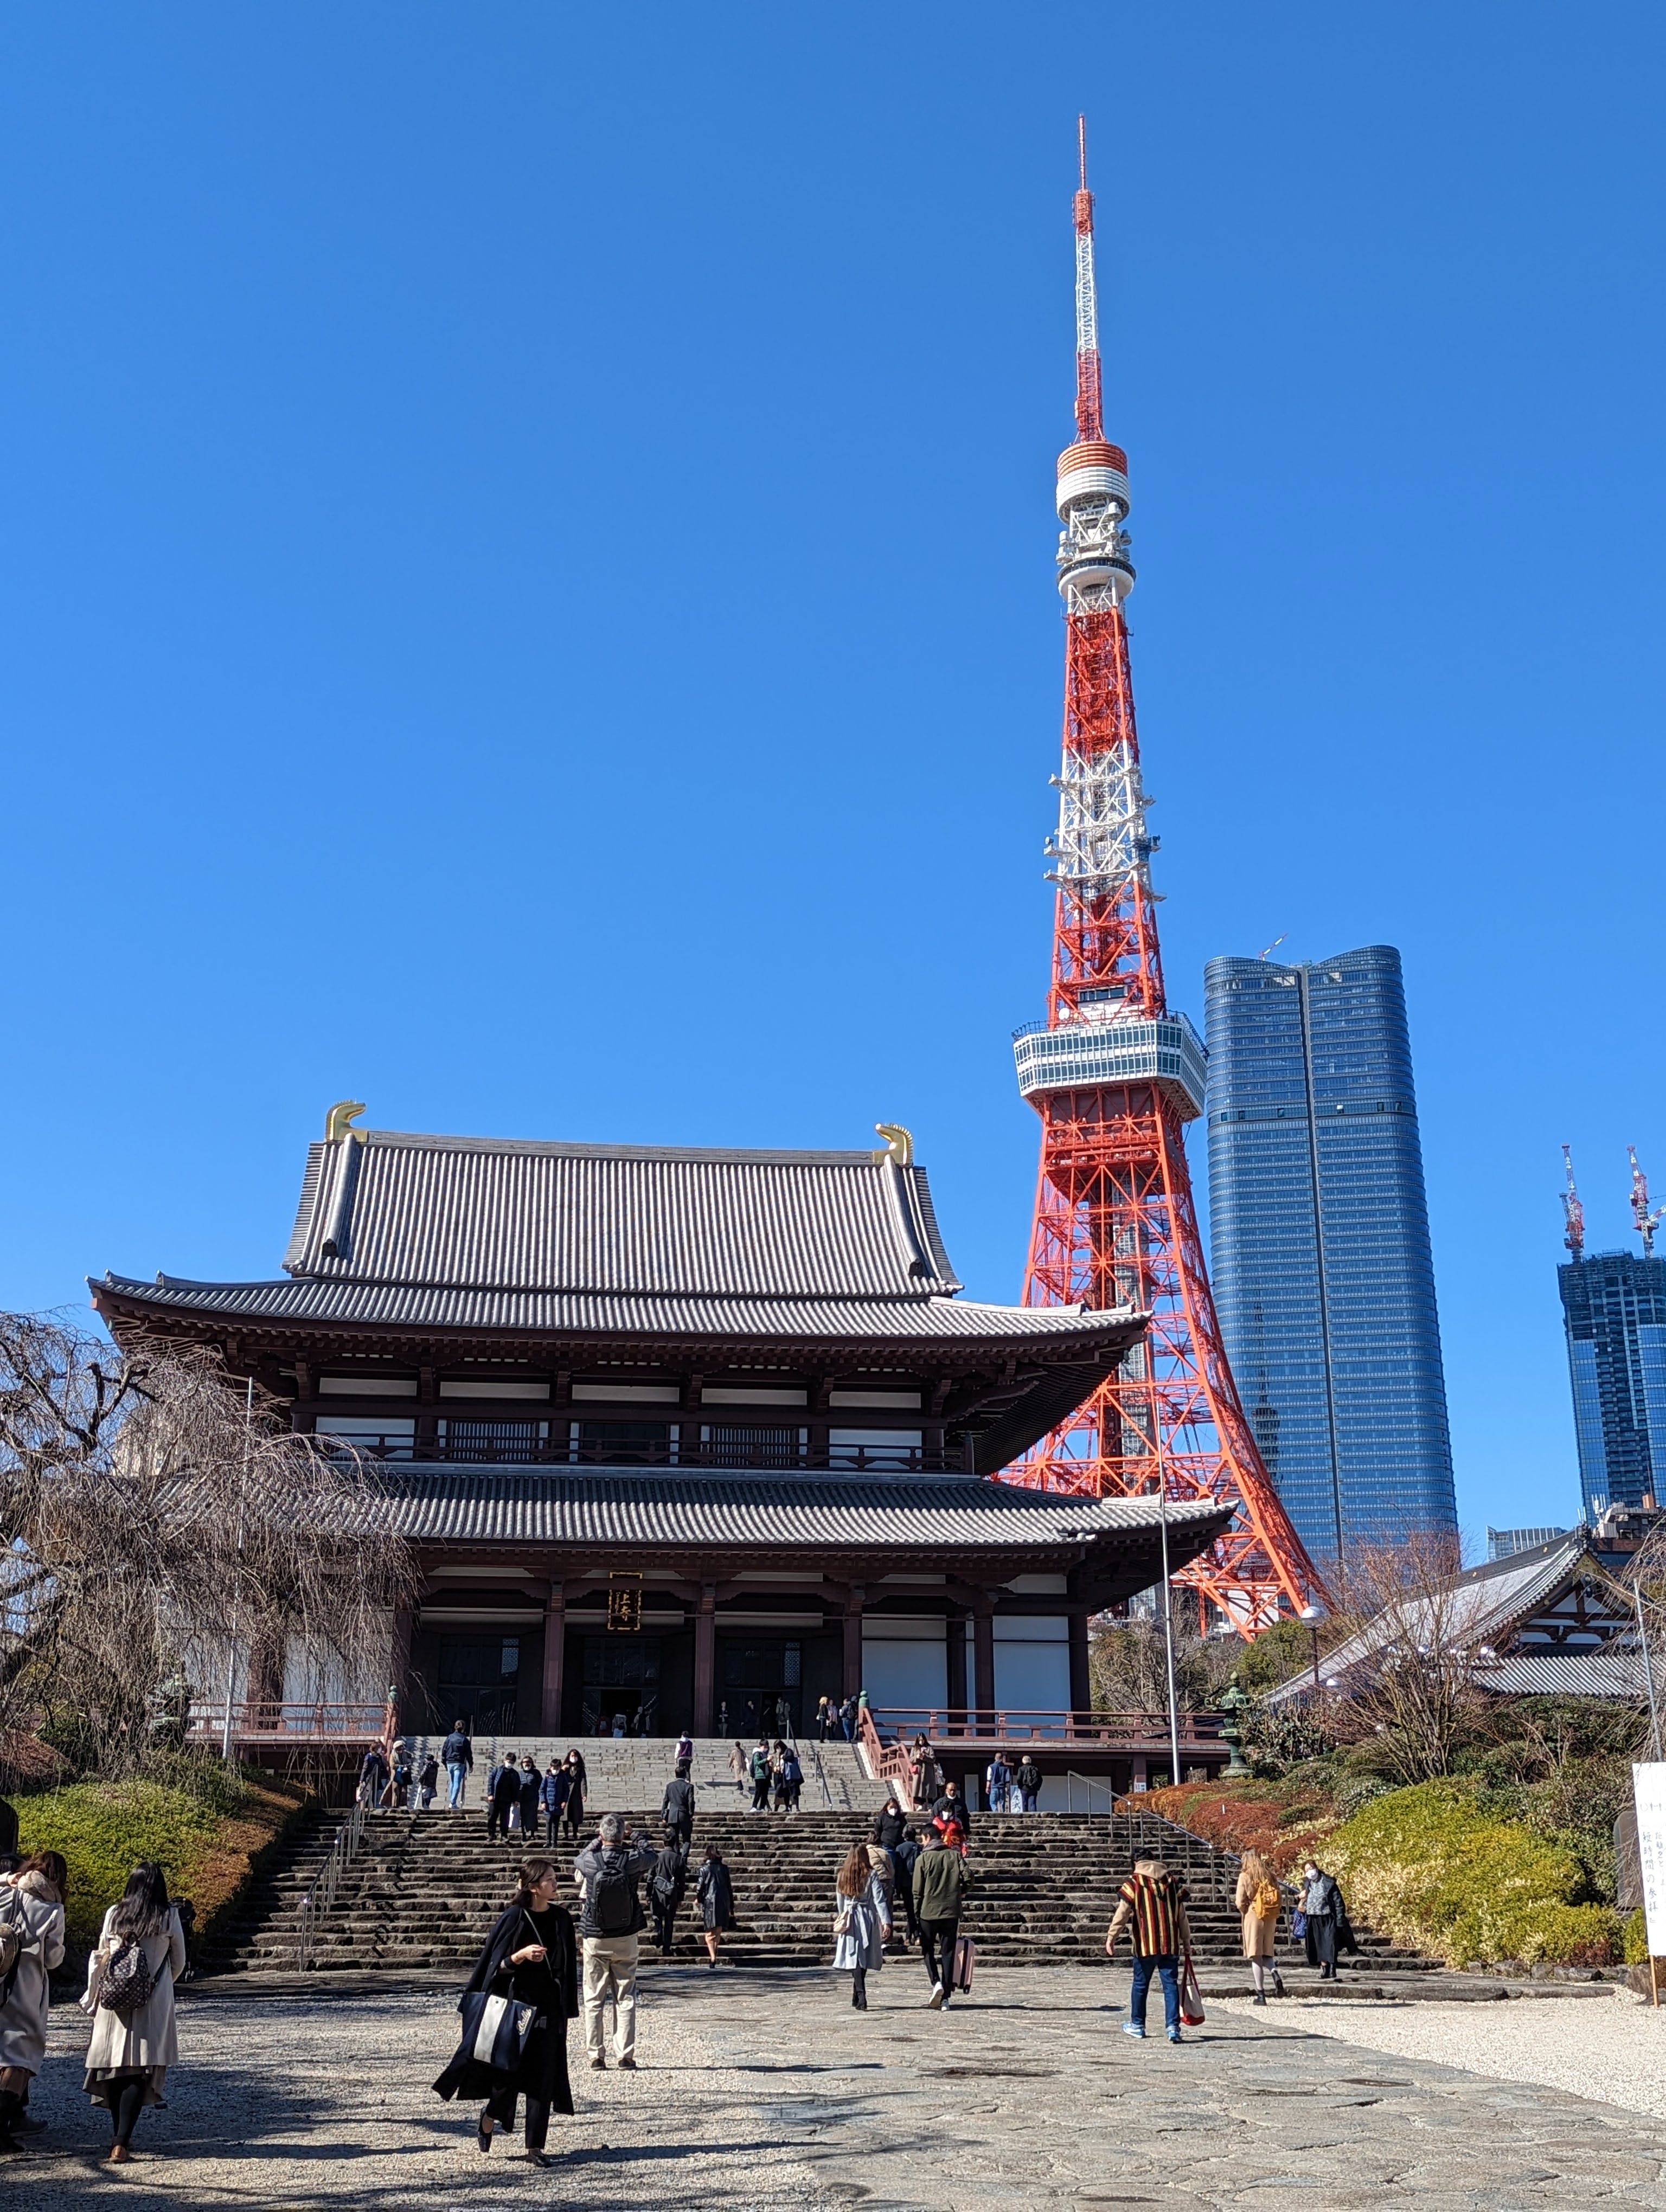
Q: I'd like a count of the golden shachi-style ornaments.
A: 2